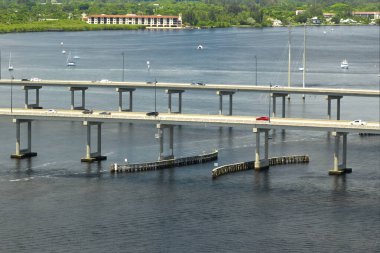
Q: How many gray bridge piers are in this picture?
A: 12